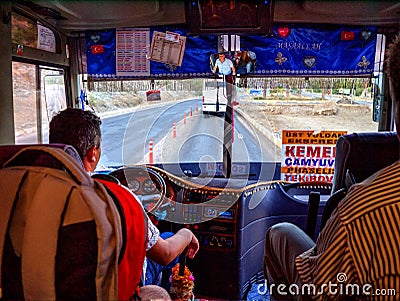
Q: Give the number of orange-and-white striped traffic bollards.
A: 5